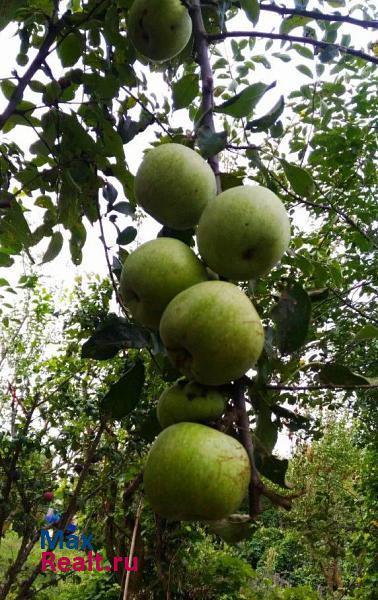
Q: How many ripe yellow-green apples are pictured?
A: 7